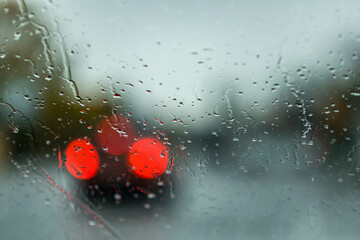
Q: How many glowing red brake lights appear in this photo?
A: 3